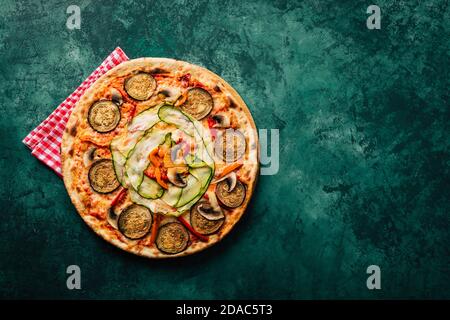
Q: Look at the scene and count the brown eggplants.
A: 9